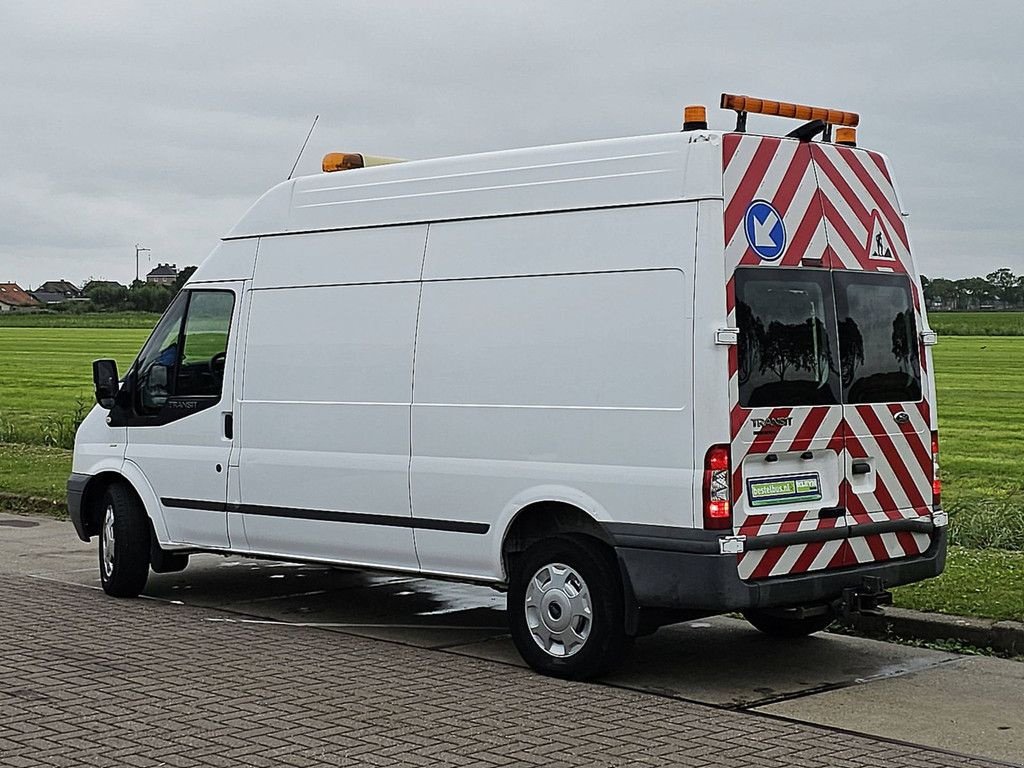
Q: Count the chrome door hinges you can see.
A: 4